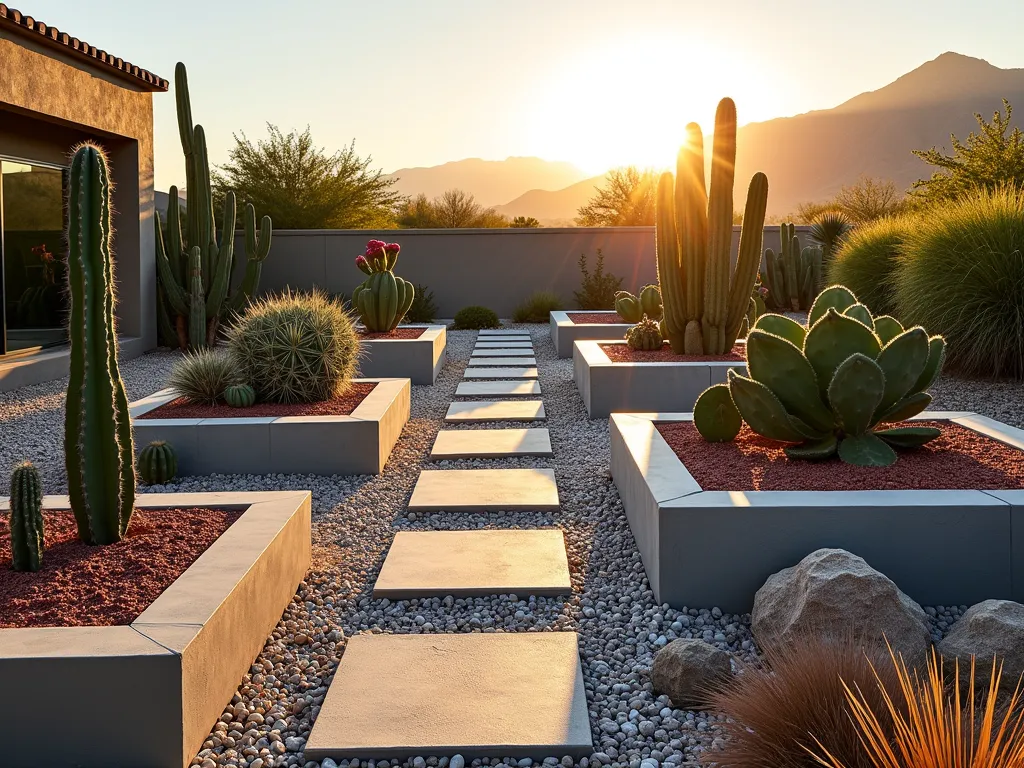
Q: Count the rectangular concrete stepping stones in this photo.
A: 12